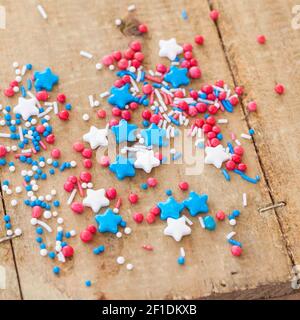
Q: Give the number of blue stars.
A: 9